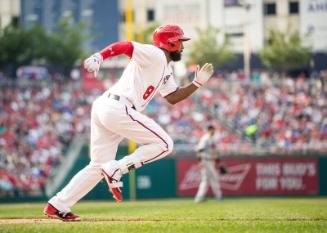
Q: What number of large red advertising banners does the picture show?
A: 1